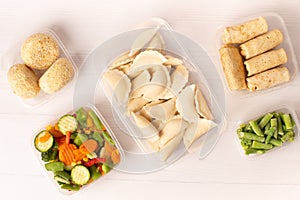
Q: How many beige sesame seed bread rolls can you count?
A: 3